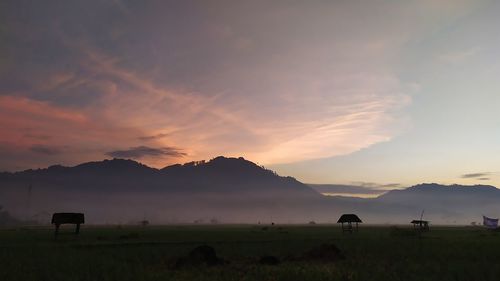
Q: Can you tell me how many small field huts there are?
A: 3